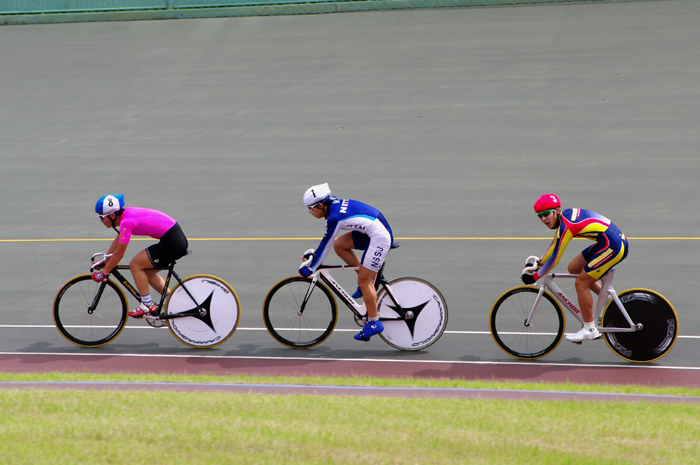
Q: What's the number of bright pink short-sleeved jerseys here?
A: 1